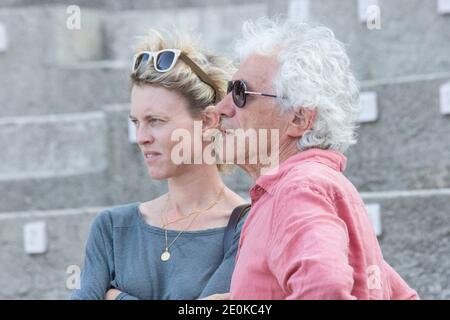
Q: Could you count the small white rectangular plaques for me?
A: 9